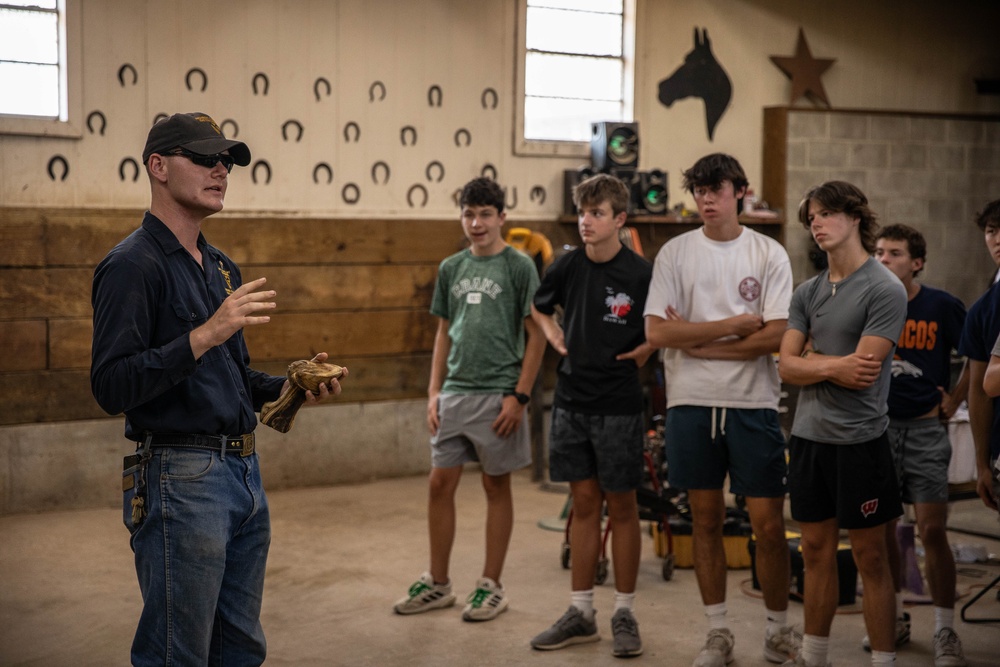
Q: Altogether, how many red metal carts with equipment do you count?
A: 1